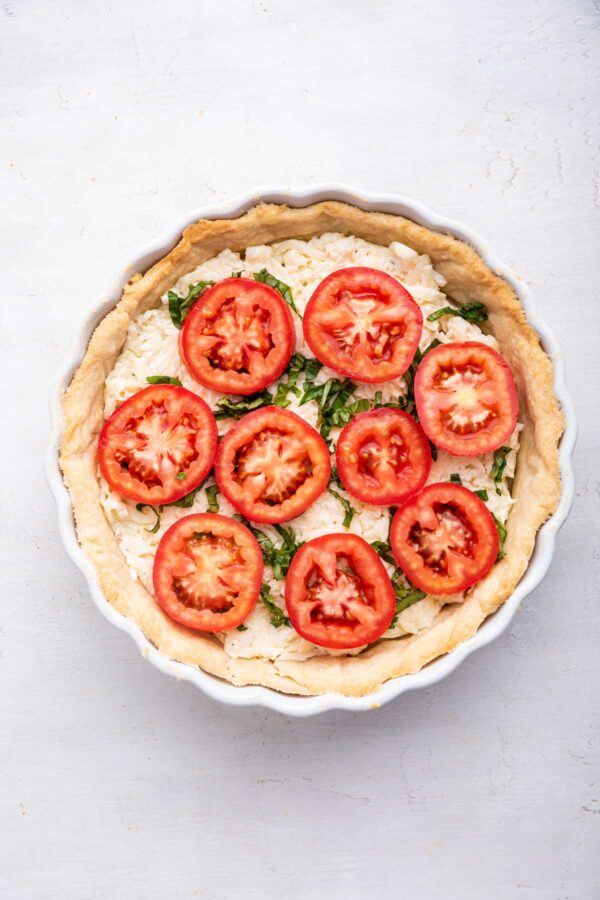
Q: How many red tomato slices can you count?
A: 9